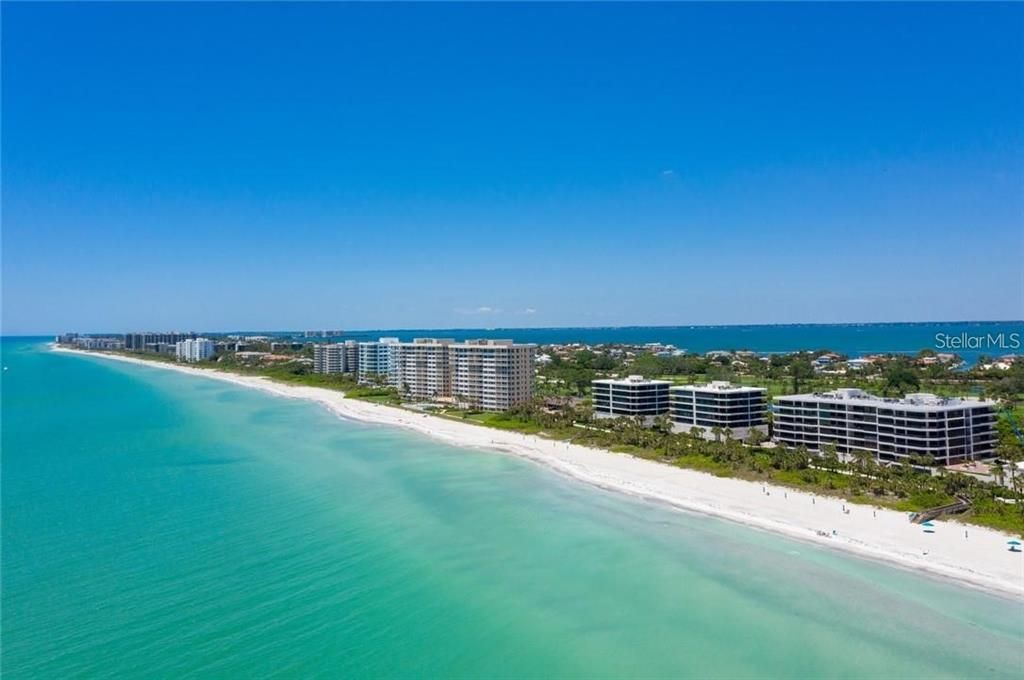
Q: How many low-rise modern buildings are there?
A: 3